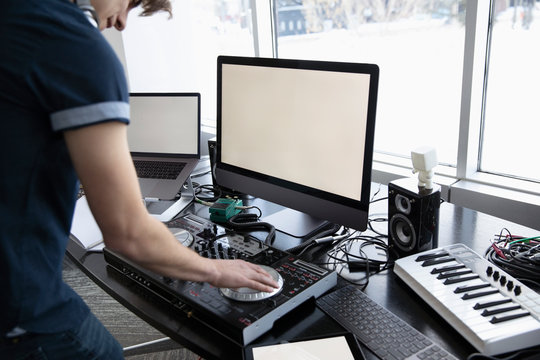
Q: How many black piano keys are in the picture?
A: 10